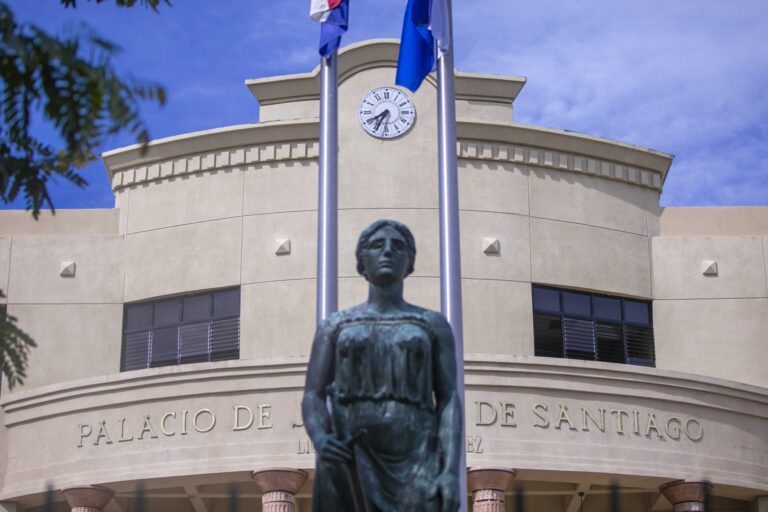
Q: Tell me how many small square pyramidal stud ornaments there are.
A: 4